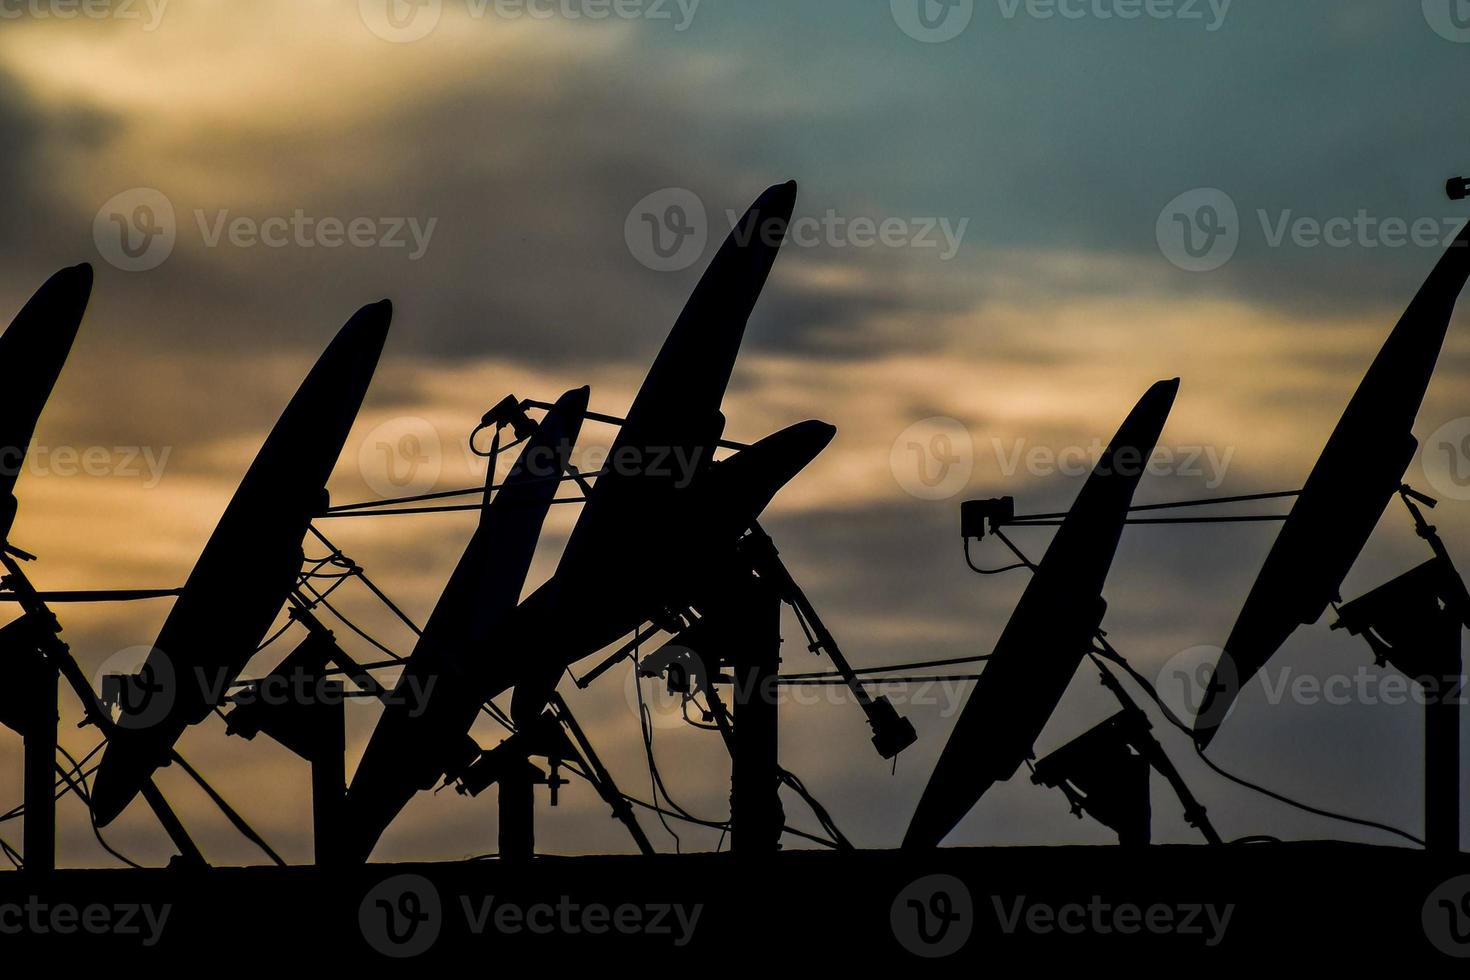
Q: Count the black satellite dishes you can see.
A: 7